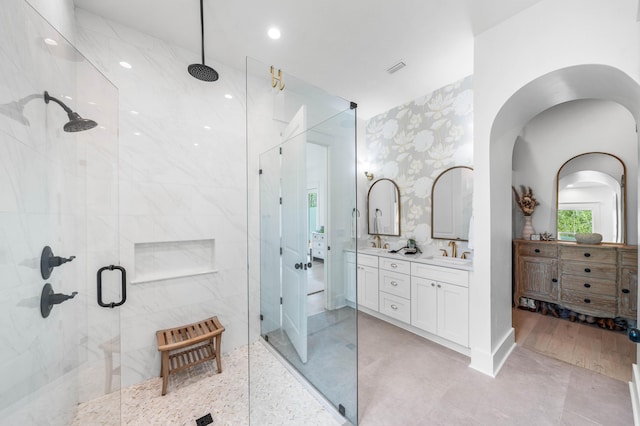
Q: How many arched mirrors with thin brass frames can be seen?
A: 3